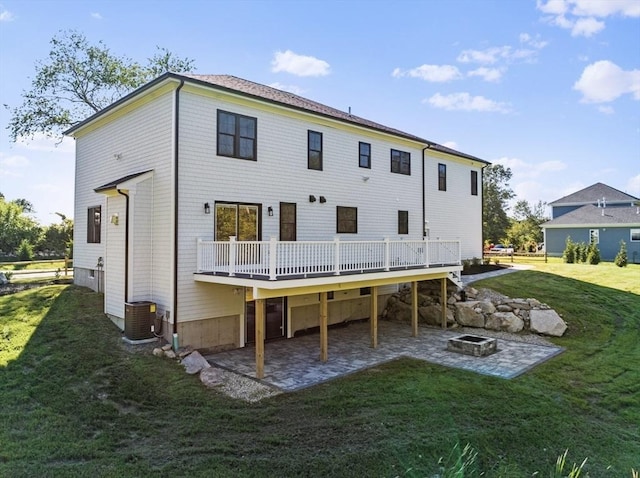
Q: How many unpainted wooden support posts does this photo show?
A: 5